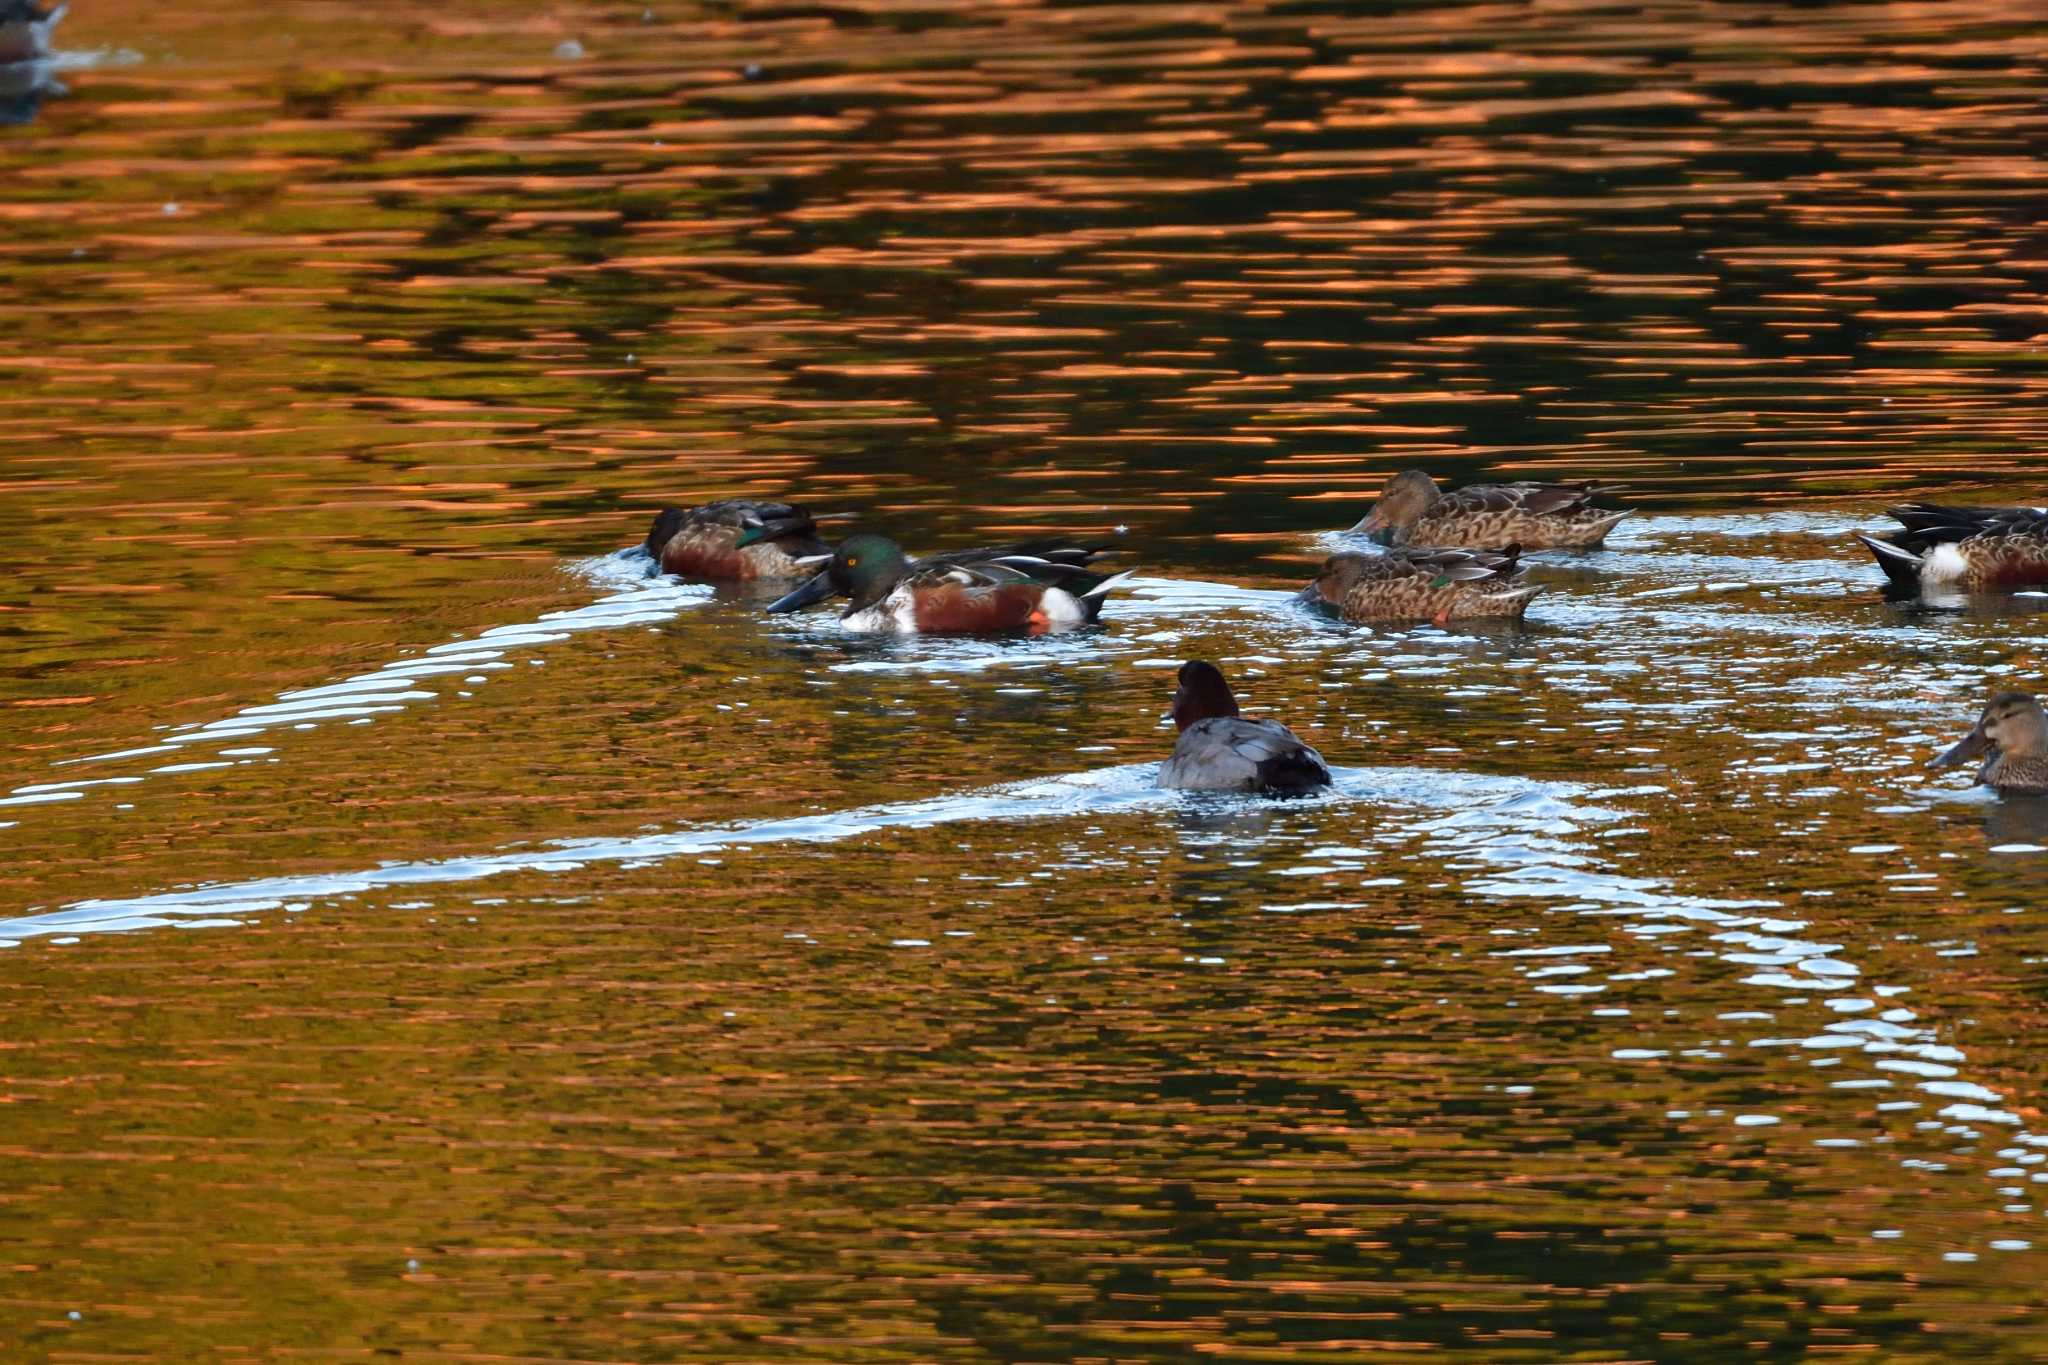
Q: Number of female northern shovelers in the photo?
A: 3